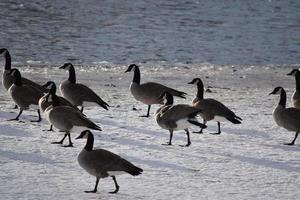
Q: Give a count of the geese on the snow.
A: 11